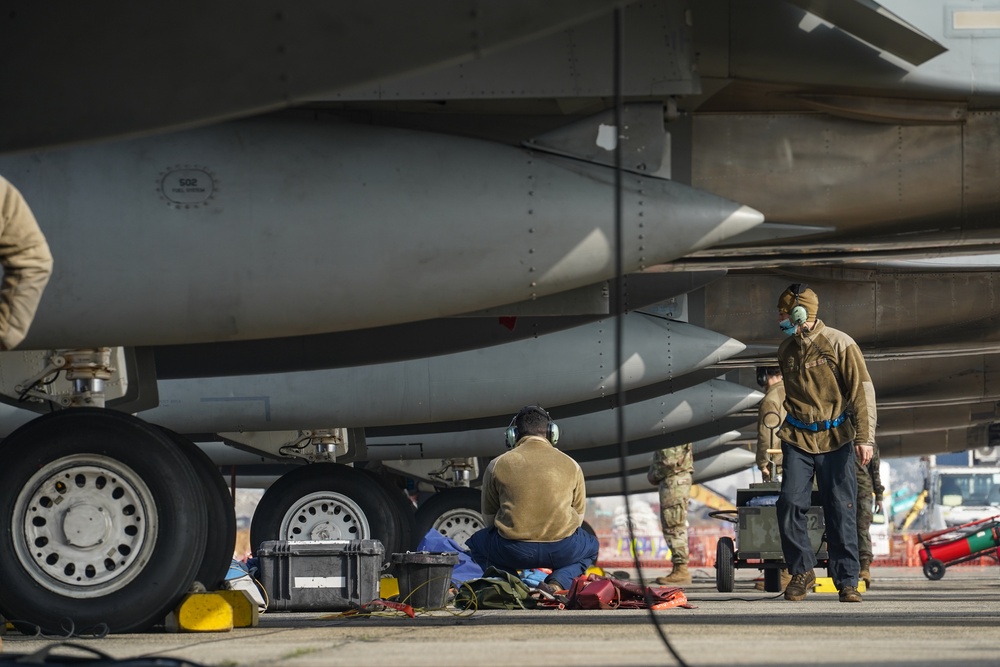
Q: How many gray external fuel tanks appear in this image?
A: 5